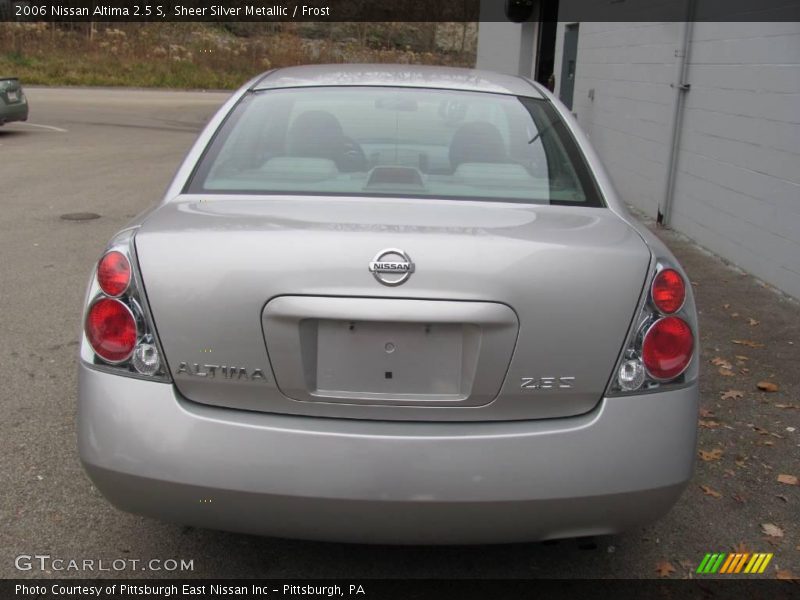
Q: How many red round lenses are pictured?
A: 4